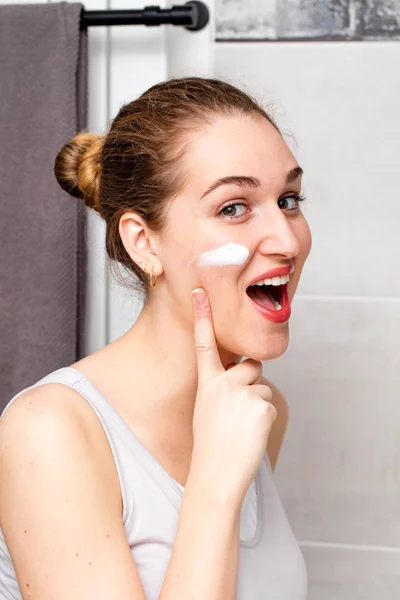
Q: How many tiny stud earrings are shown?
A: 1